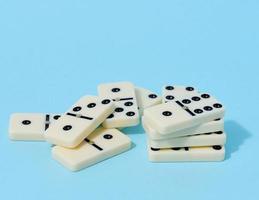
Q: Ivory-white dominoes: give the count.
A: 10